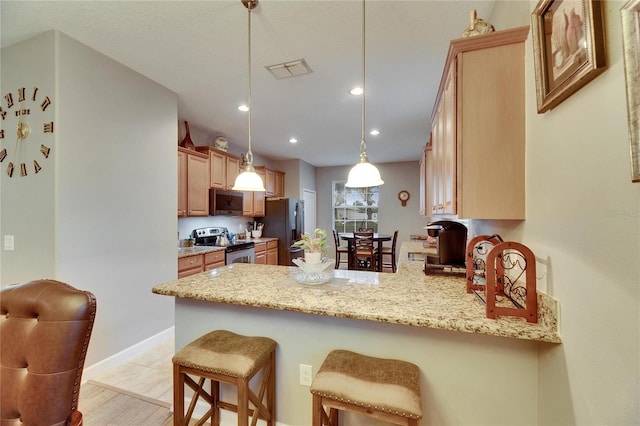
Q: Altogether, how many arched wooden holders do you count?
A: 2